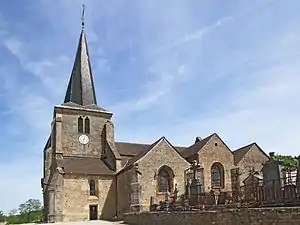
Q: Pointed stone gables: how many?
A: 3